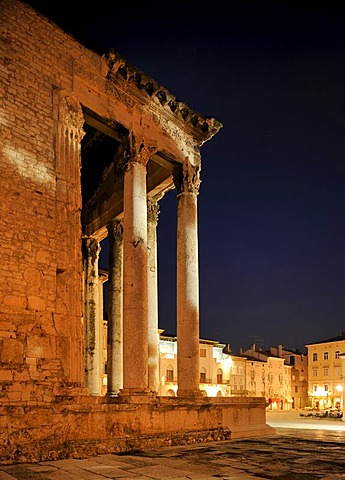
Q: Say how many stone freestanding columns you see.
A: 5